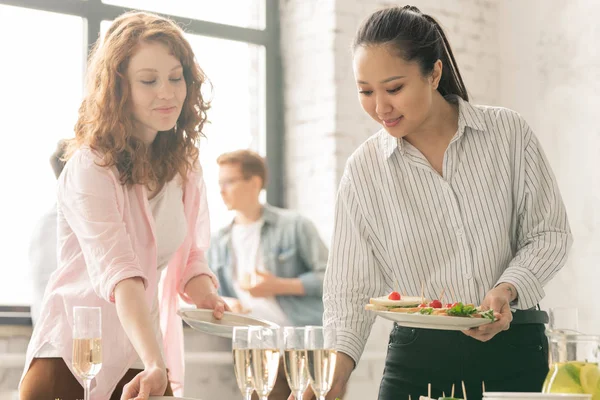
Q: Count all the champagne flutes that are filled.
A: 5